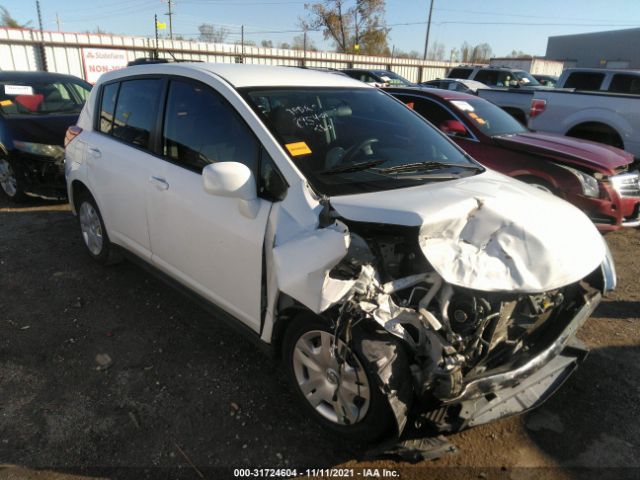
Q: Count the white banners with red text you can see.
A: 1